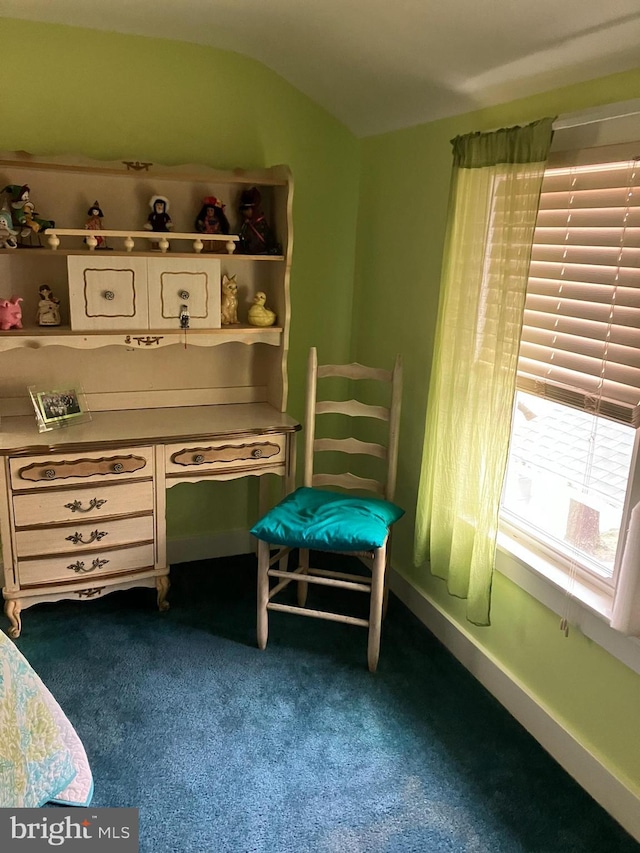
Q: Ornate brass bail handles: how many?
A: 3